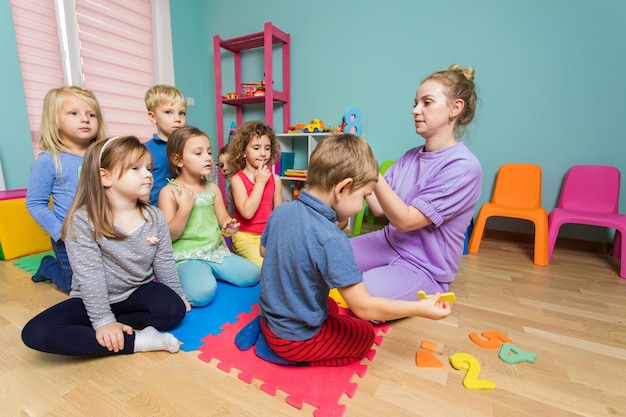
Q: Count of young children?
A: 7